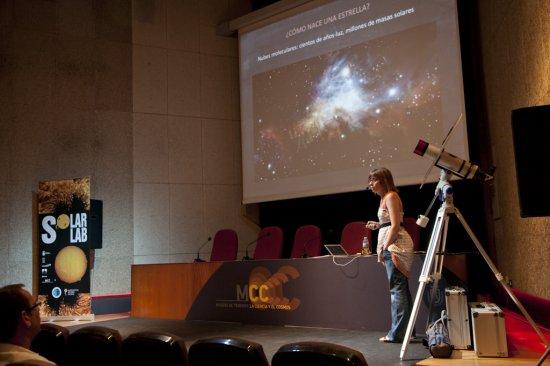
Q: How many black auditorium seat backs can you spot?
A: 5